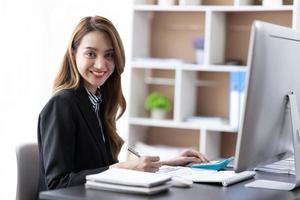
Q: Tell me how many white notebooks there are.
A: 2